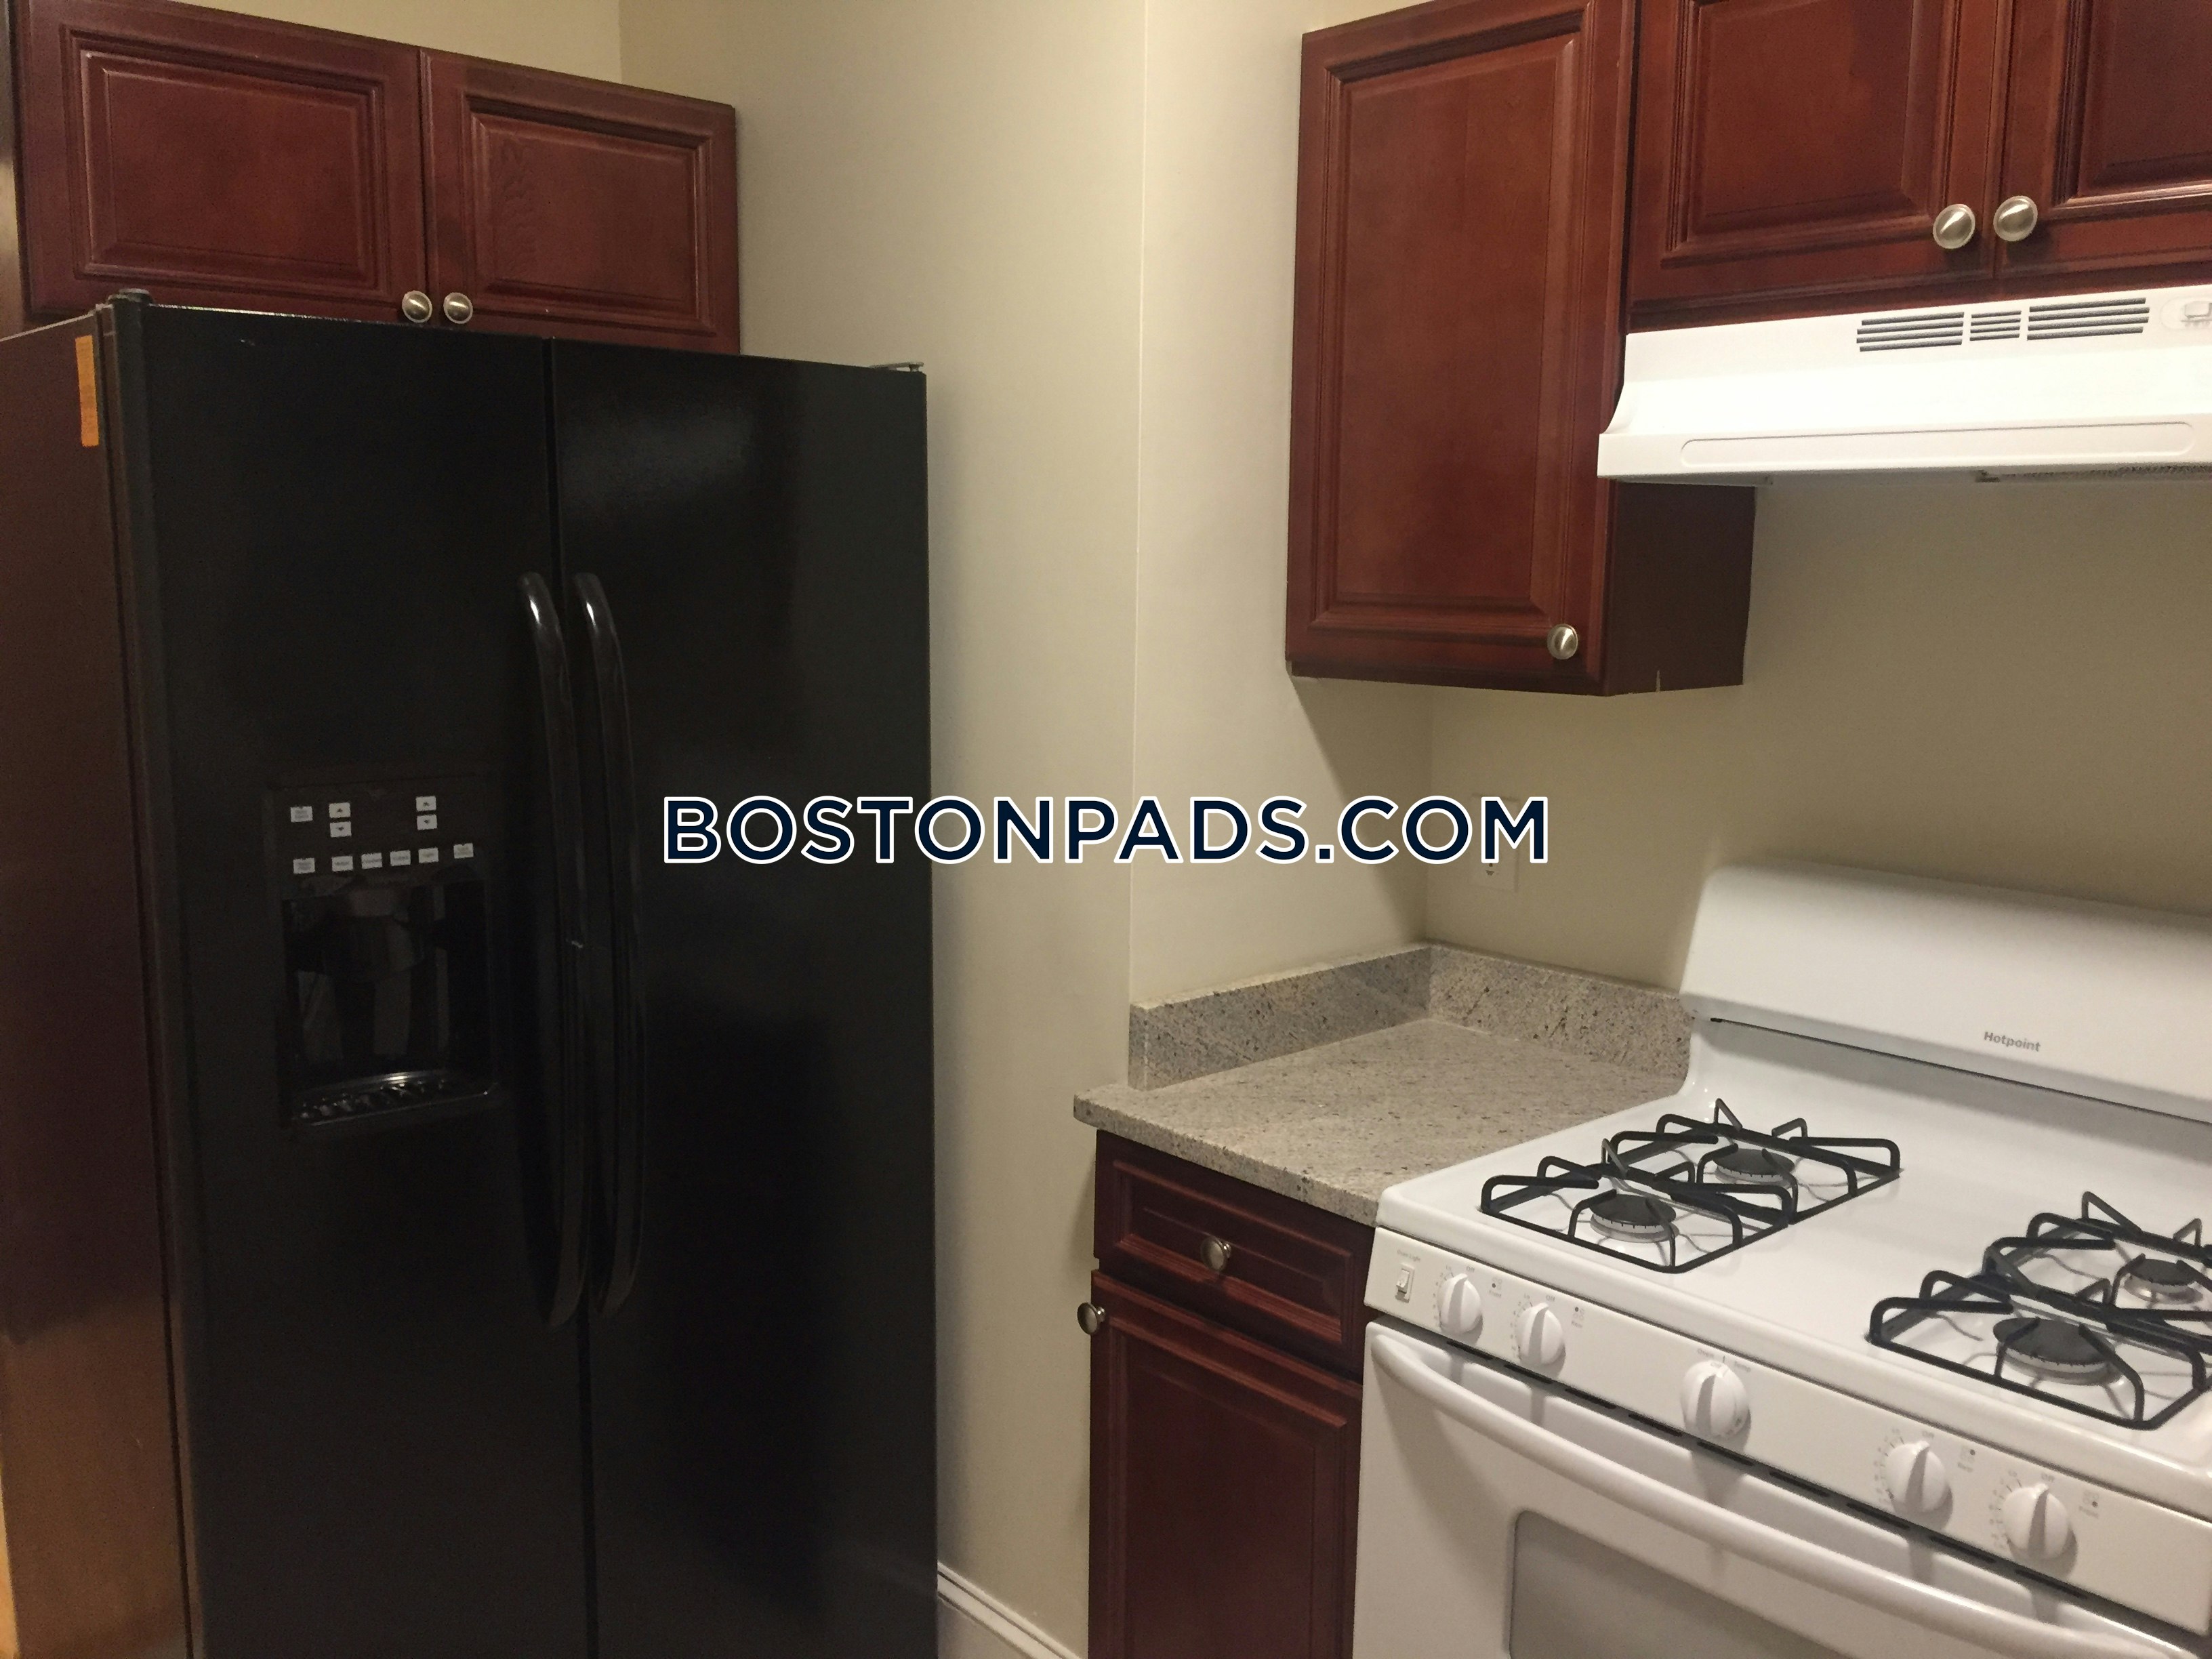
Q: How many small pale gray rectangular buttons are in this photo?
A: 11